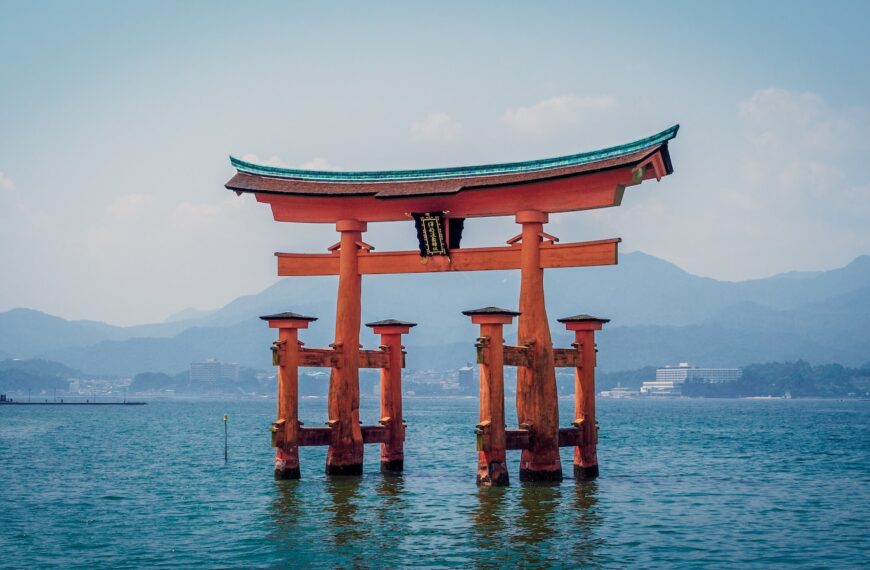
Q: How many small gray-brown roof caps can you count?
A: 4